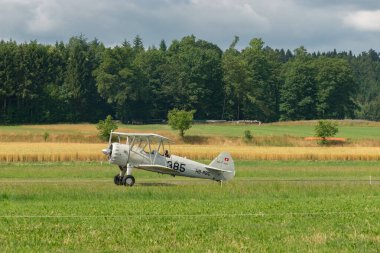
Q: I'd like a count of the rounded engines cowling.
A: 1